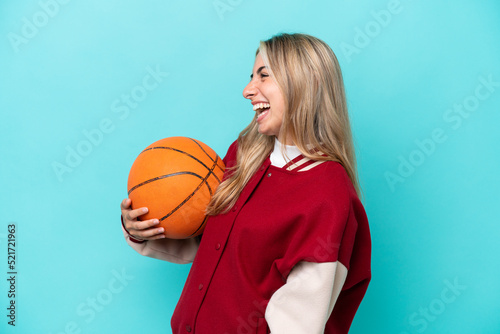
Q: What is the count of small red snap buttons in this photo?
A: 5